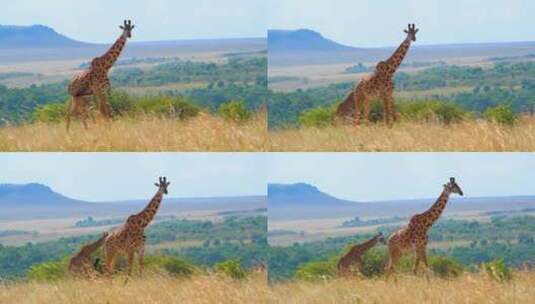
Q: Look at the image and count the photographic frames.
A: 4